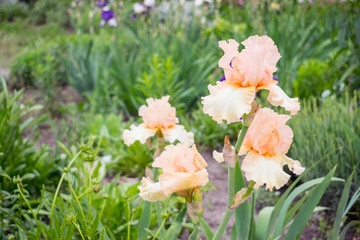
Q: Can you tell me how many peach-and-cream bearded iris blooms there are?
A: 4